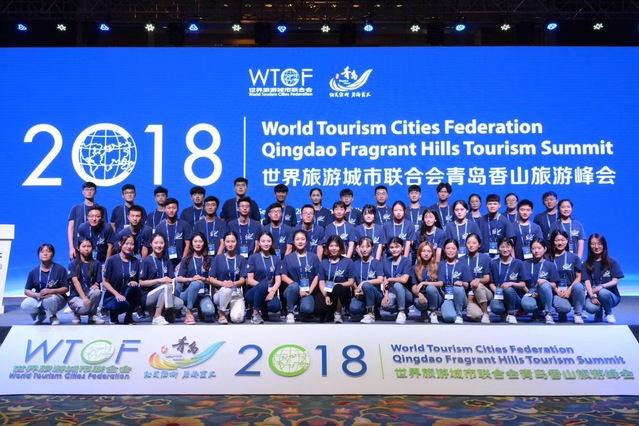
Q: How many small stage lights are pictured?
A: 14